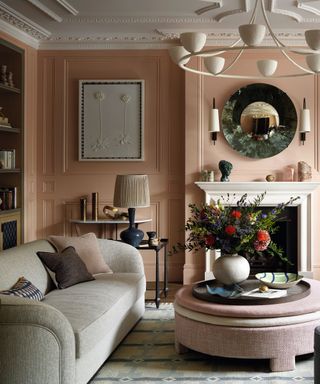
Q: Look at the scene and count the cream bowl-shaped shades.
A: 7